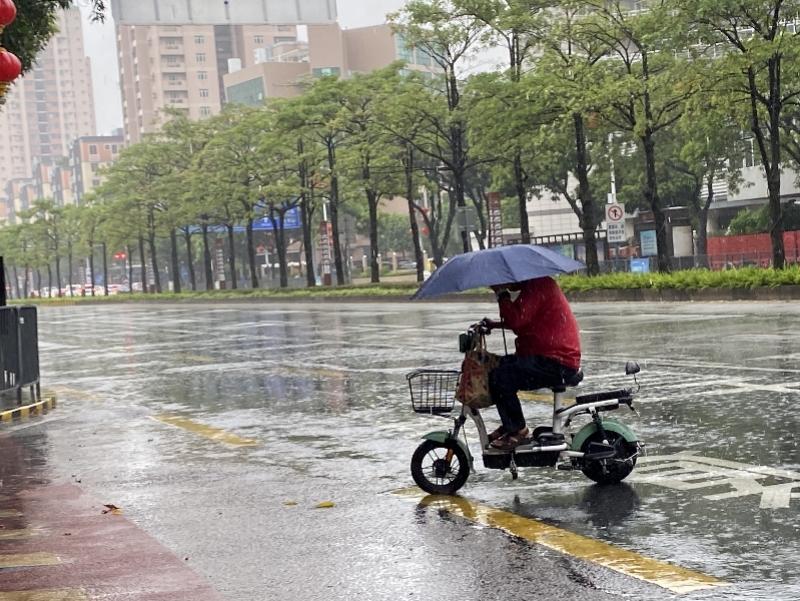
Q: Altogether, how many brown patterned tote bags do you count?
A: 1